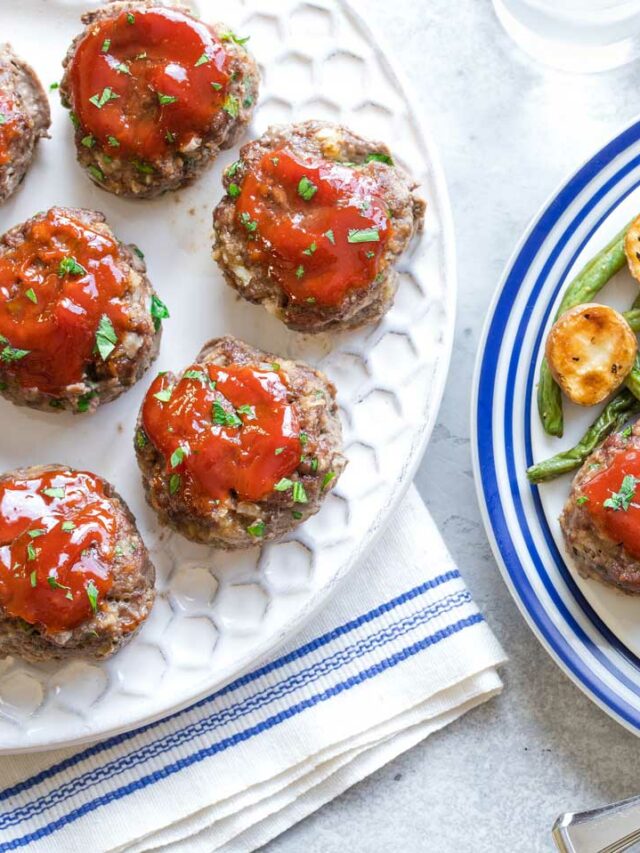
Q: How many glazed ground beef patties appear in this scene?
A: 7